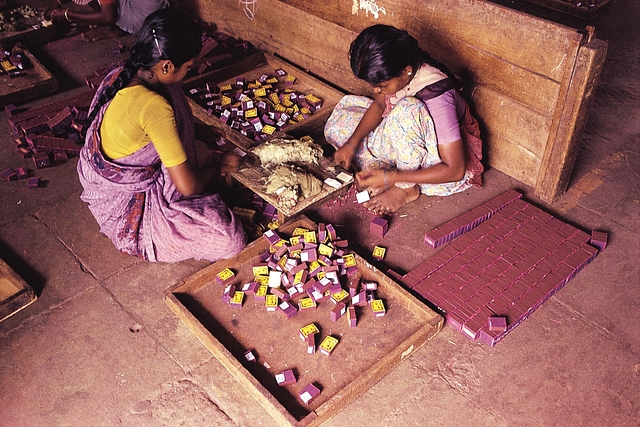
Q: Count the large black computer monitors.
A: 0